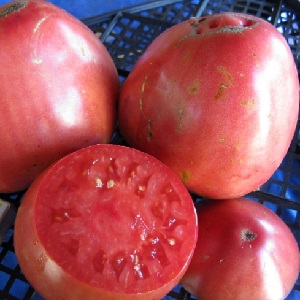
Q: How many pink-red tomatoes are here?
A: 4